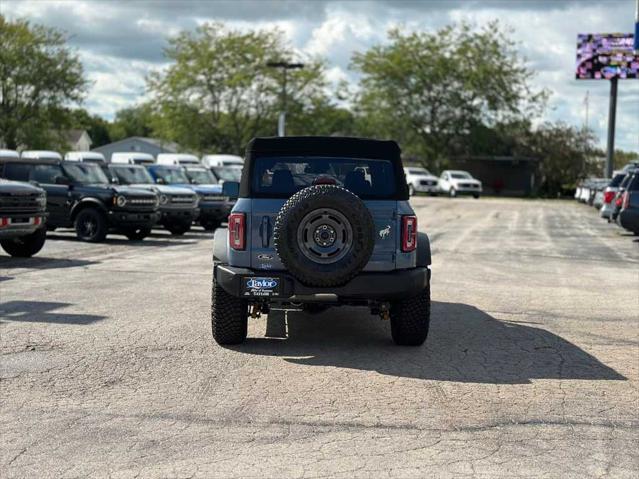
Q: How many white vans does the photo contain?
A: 6